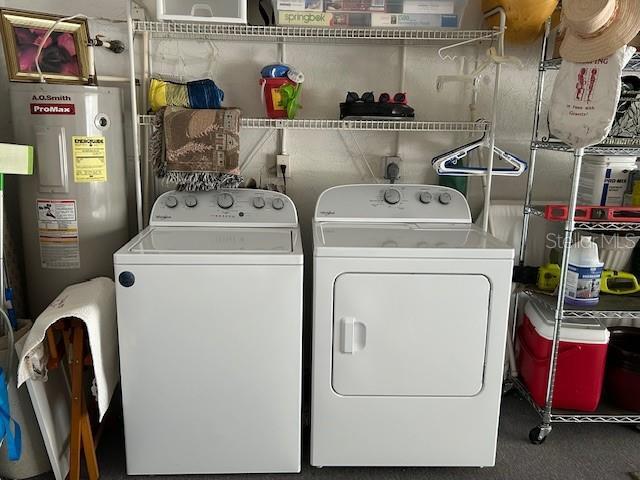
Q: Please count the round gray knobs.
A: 8